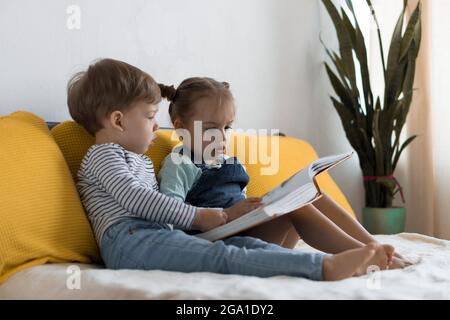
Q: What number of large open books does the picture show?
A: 1